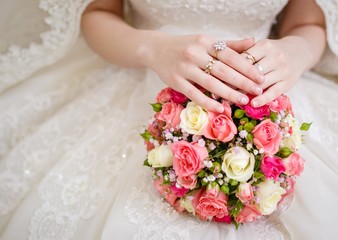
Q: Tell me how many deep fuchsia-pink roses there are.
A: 5